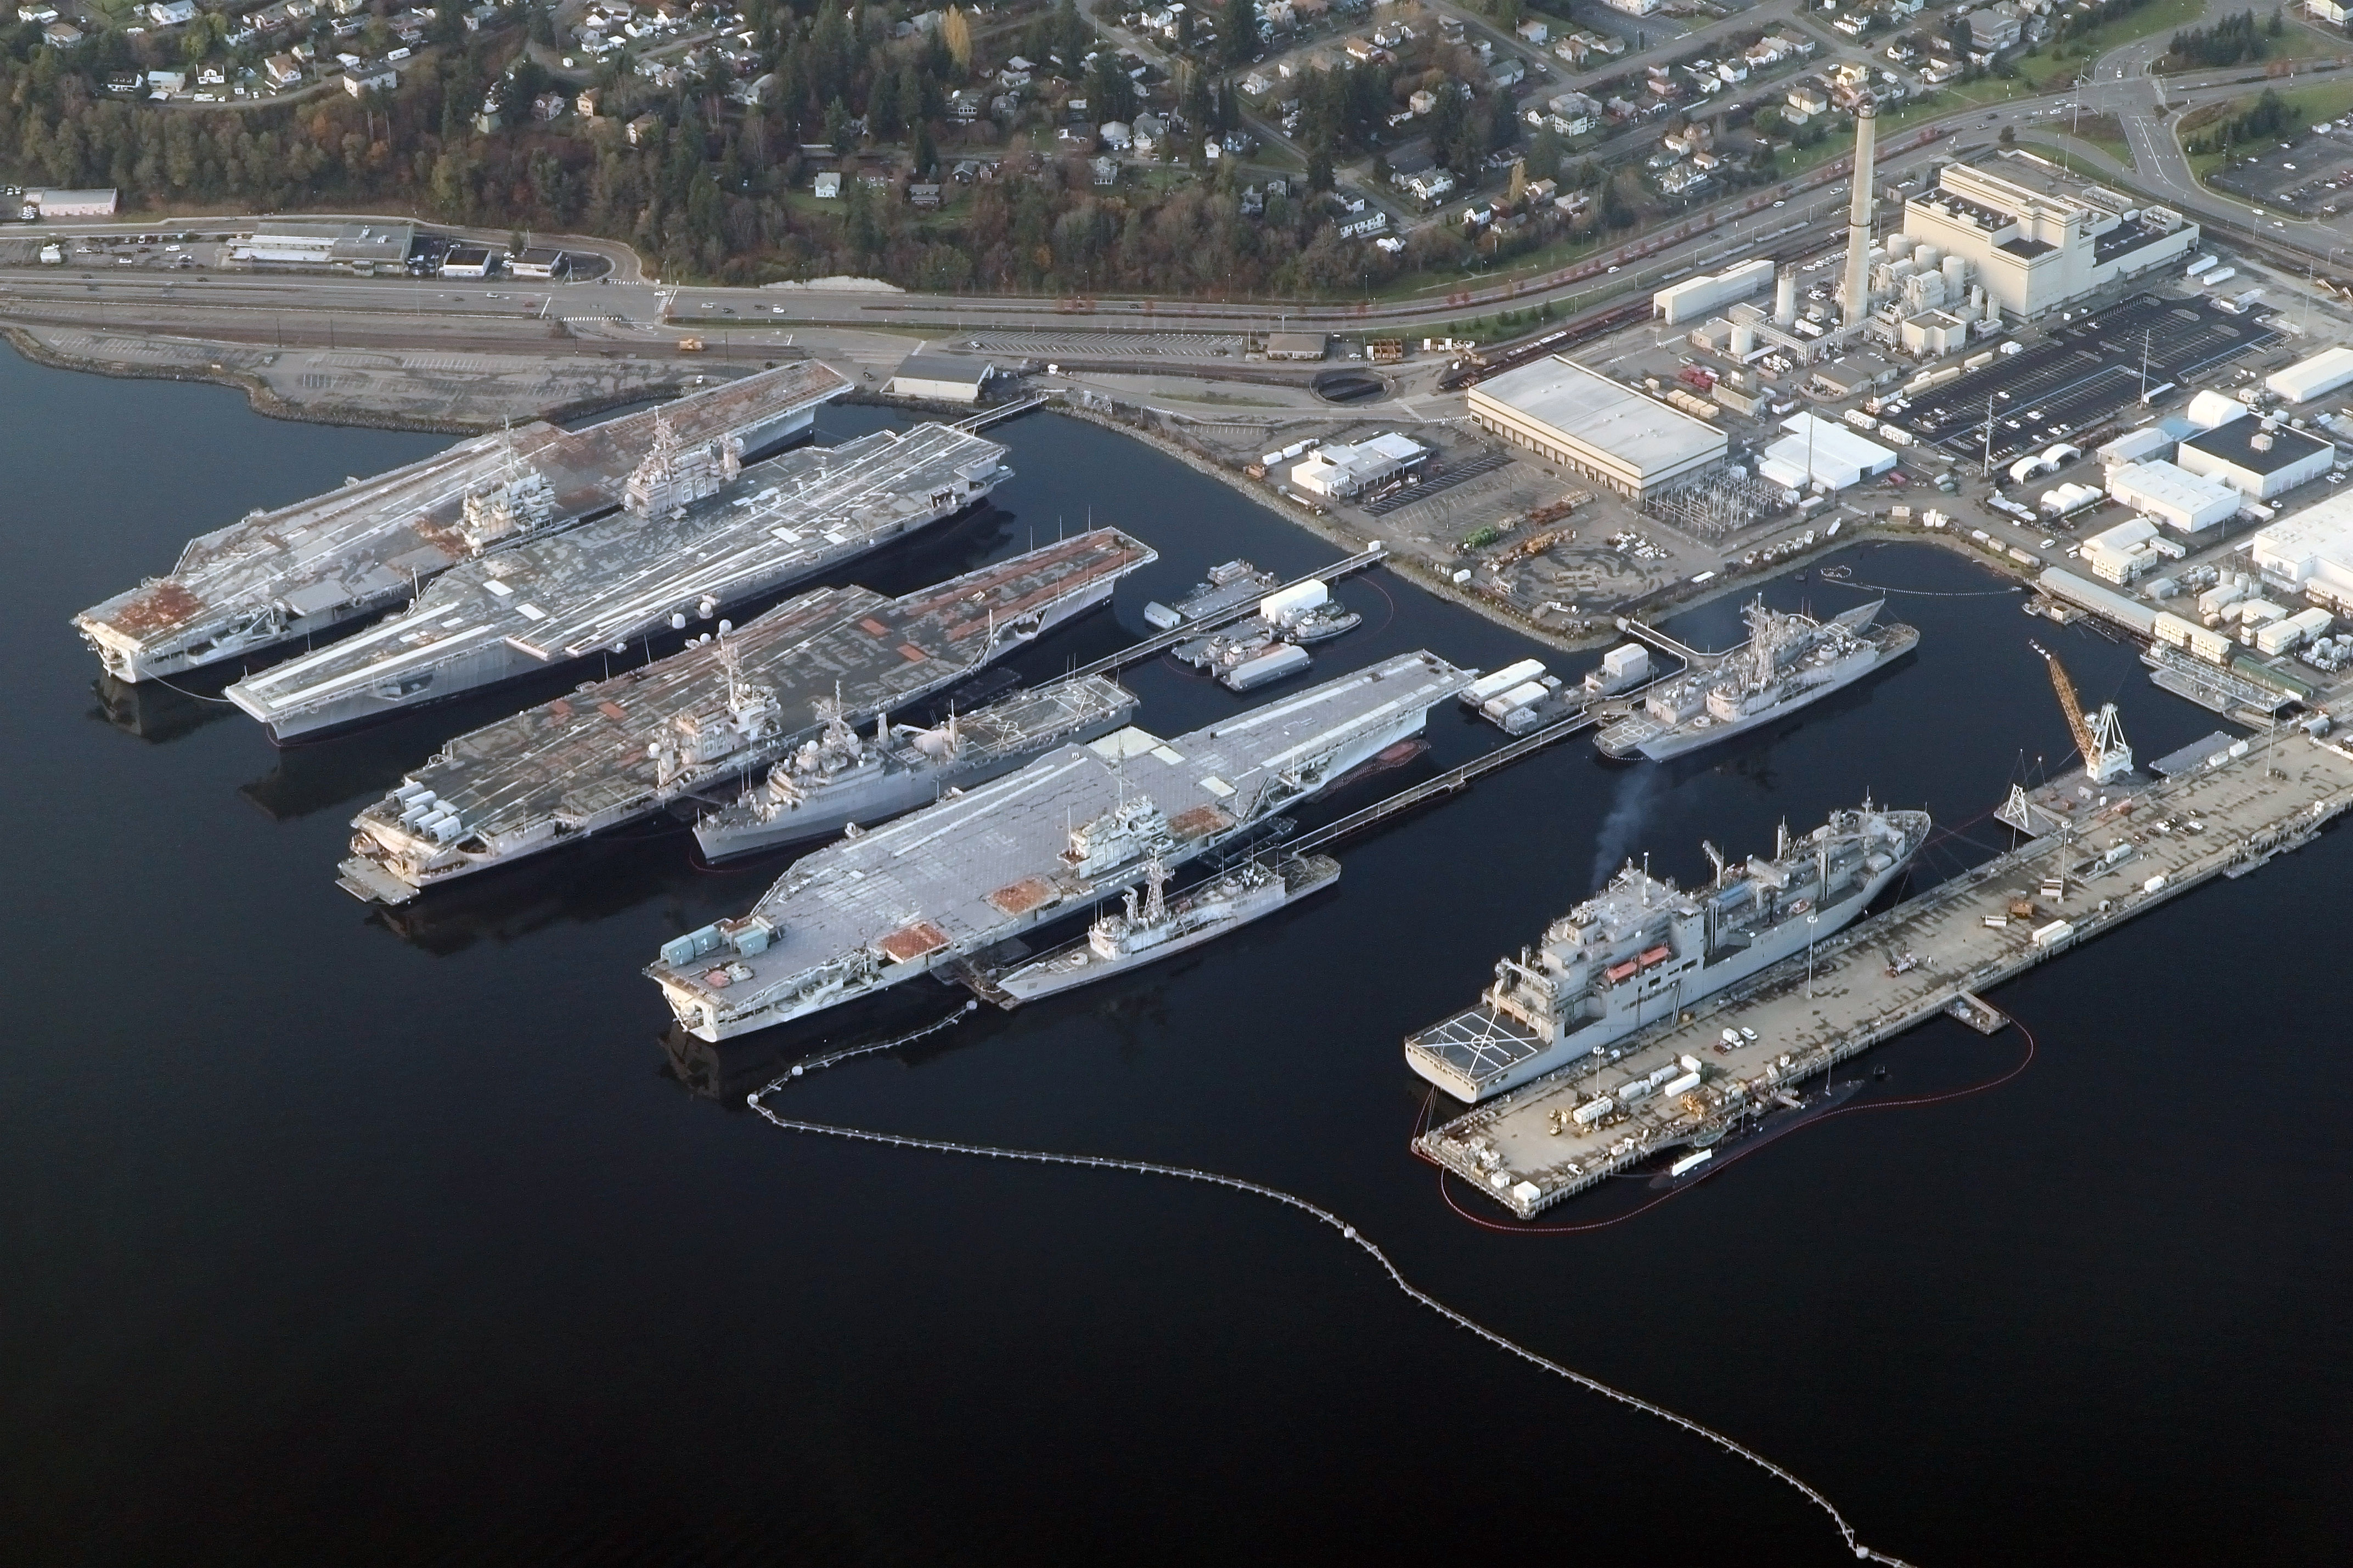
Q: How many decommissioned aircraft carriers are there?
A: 4